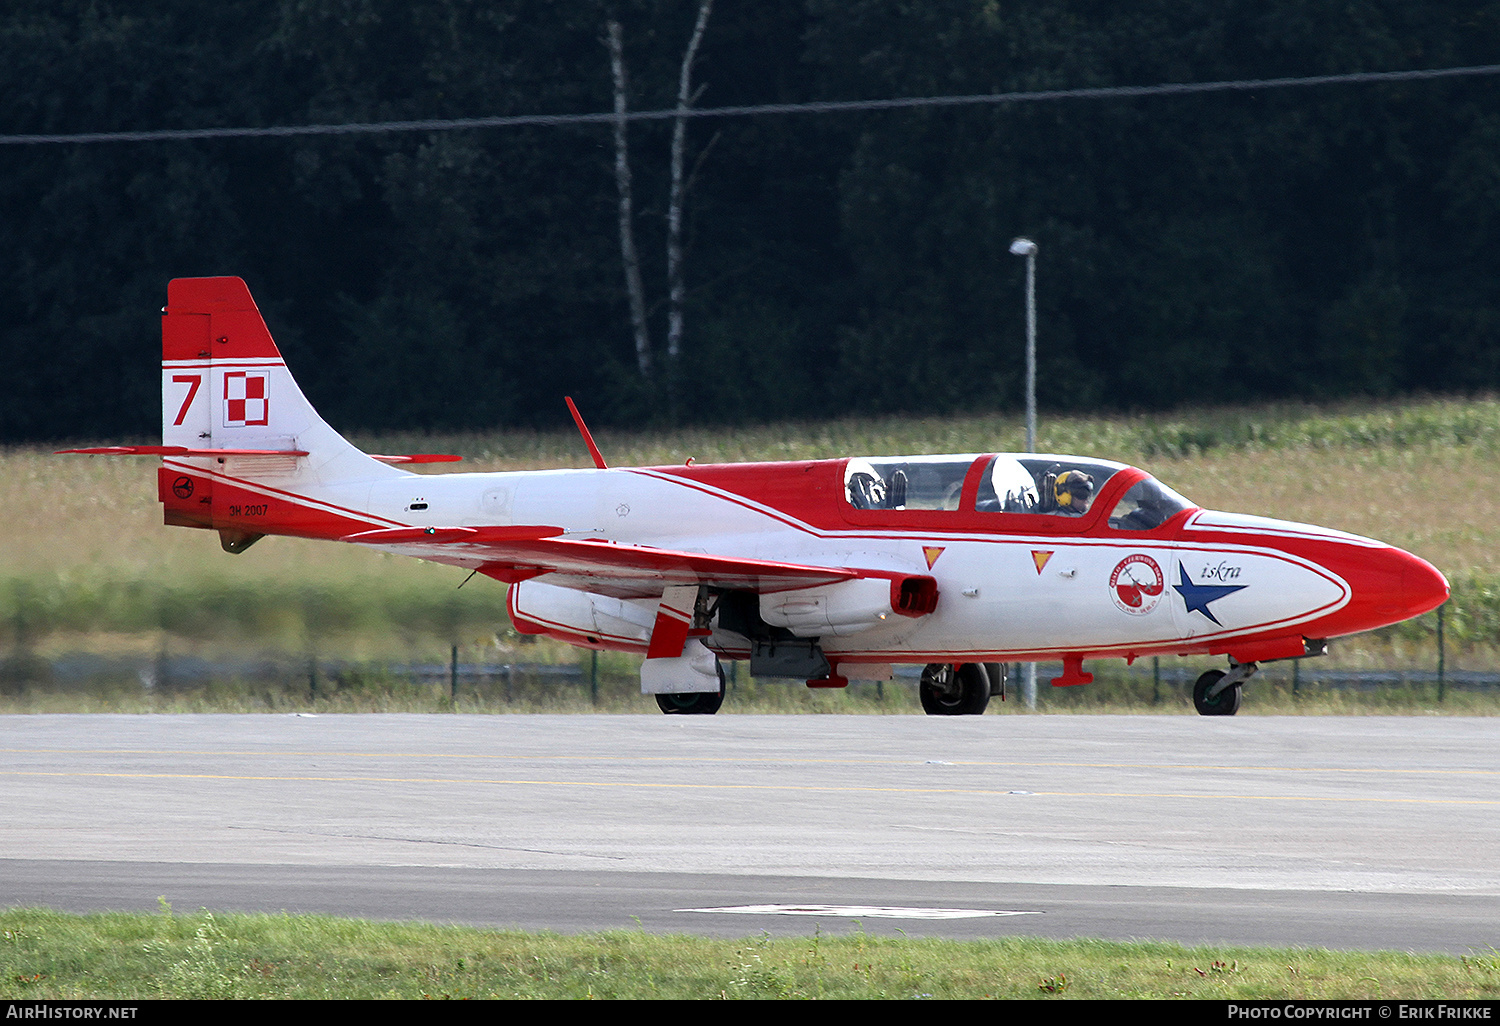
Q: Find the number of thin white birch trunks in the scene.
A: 2